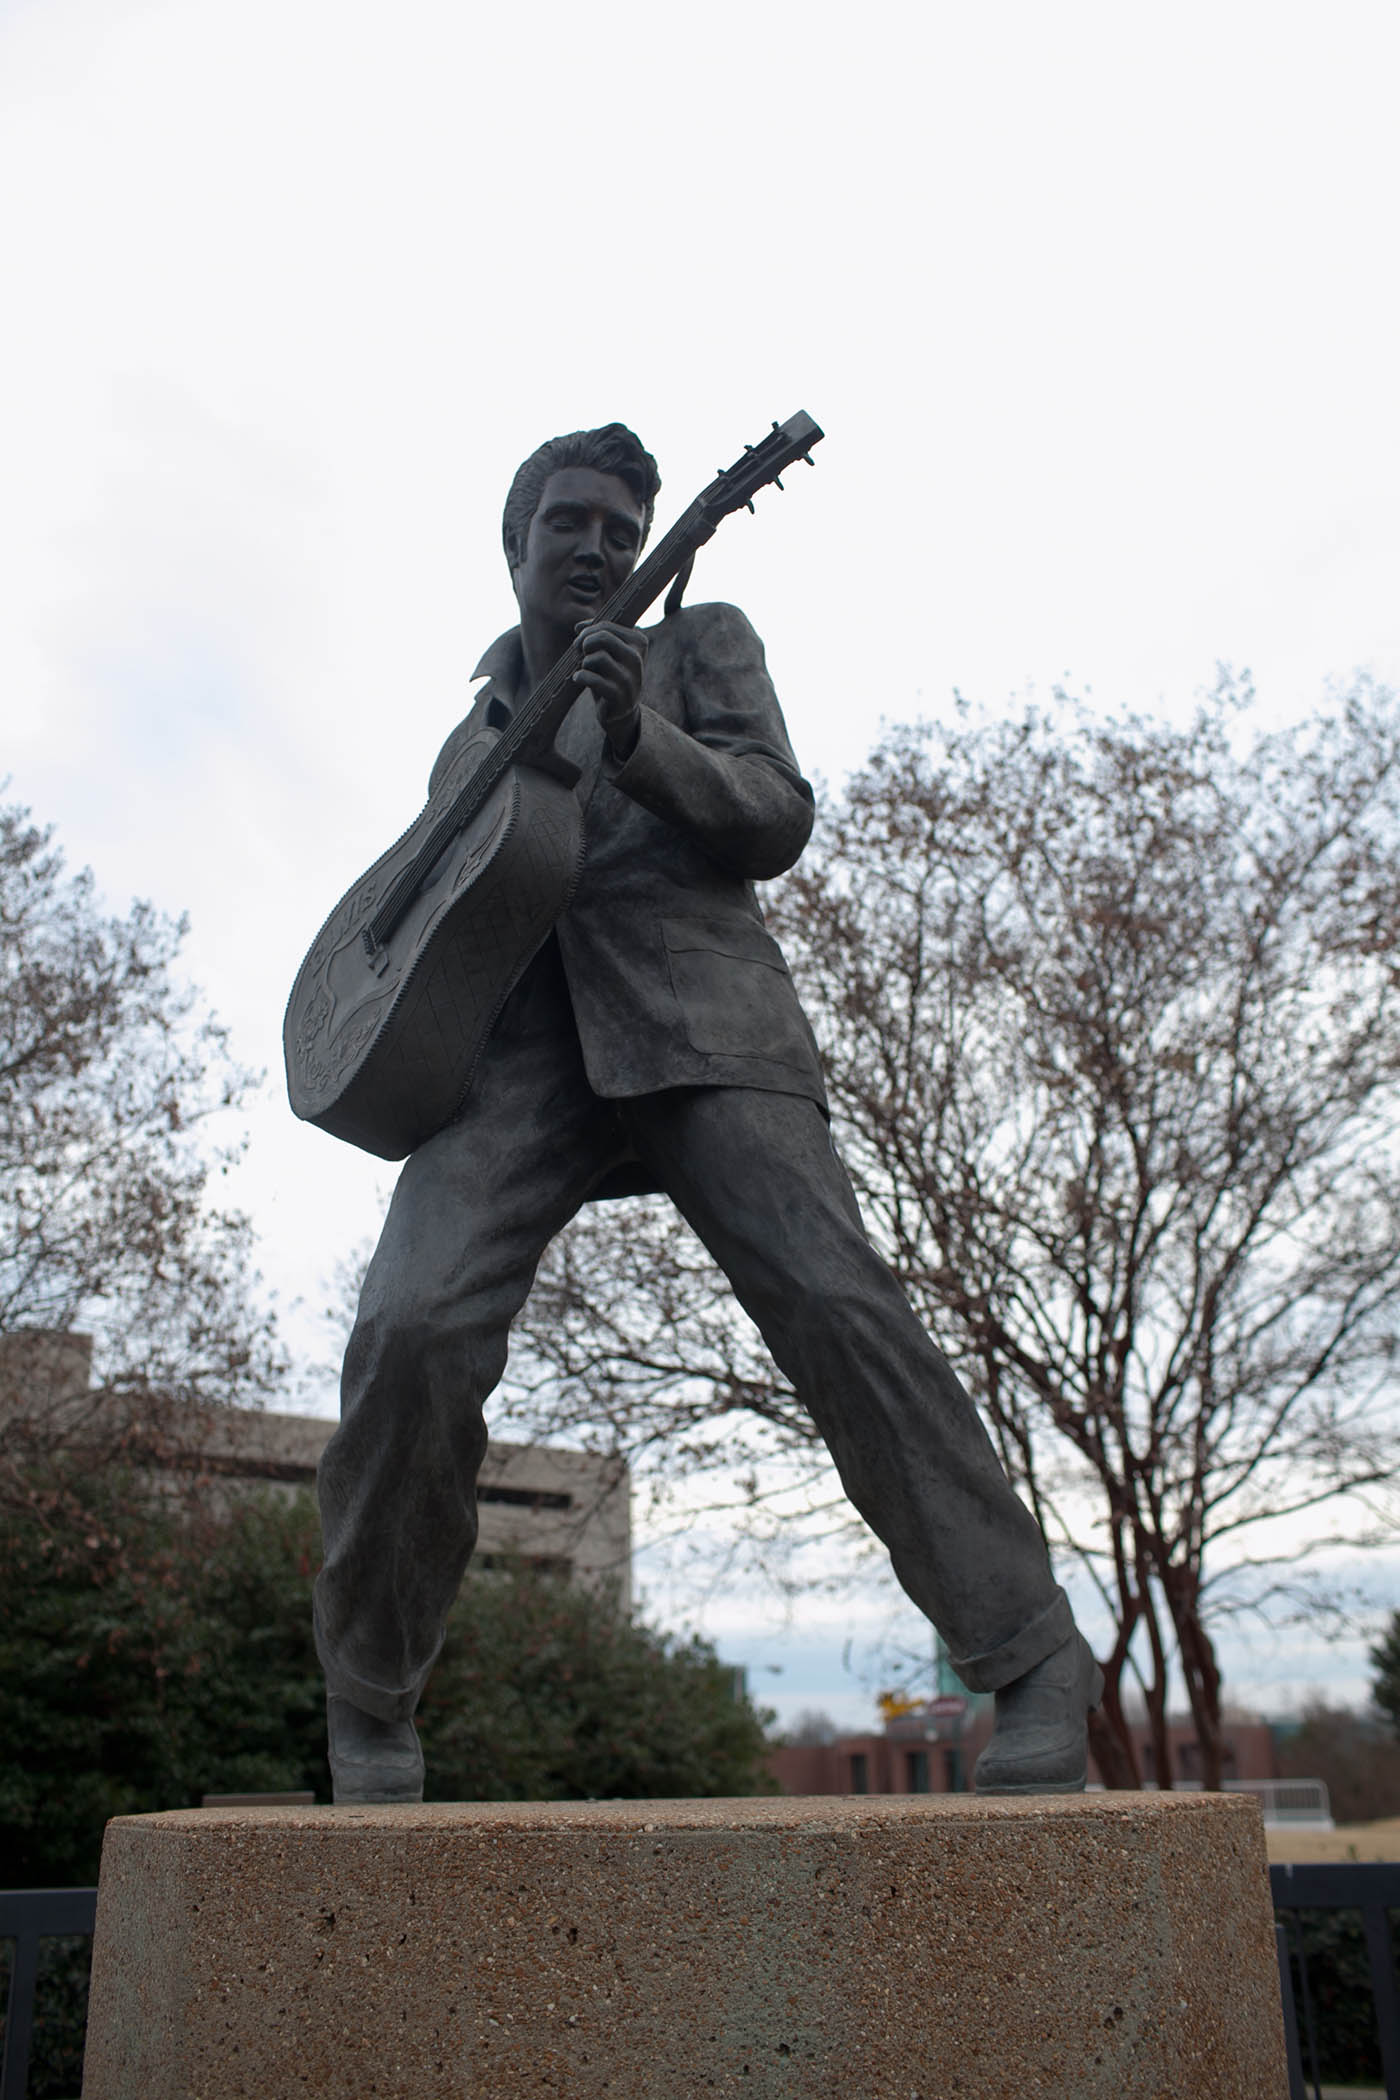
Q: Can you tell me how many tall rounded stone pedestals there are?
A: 1